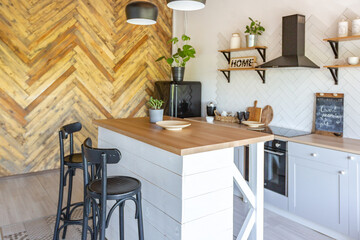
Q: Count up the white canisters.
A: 3